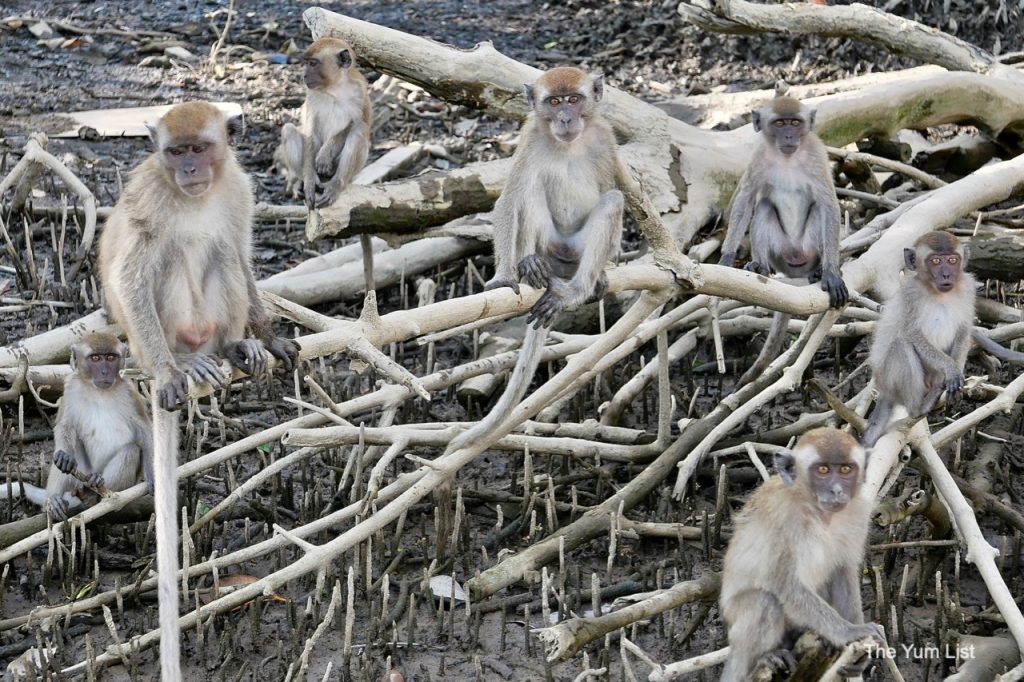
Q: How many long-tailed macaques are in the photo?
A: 7